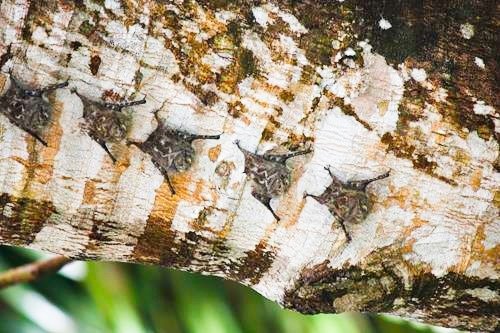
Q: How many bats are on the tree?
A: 5